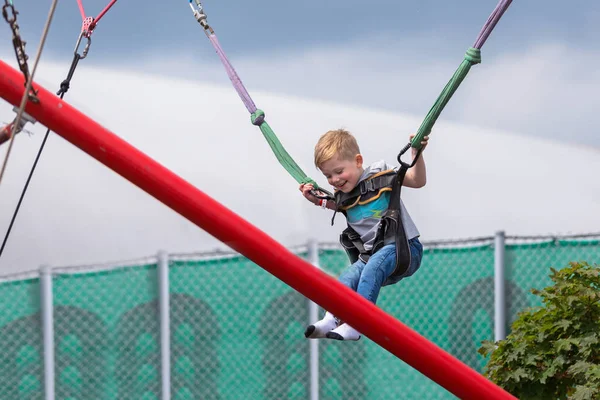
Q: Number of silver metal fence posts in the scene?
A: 4